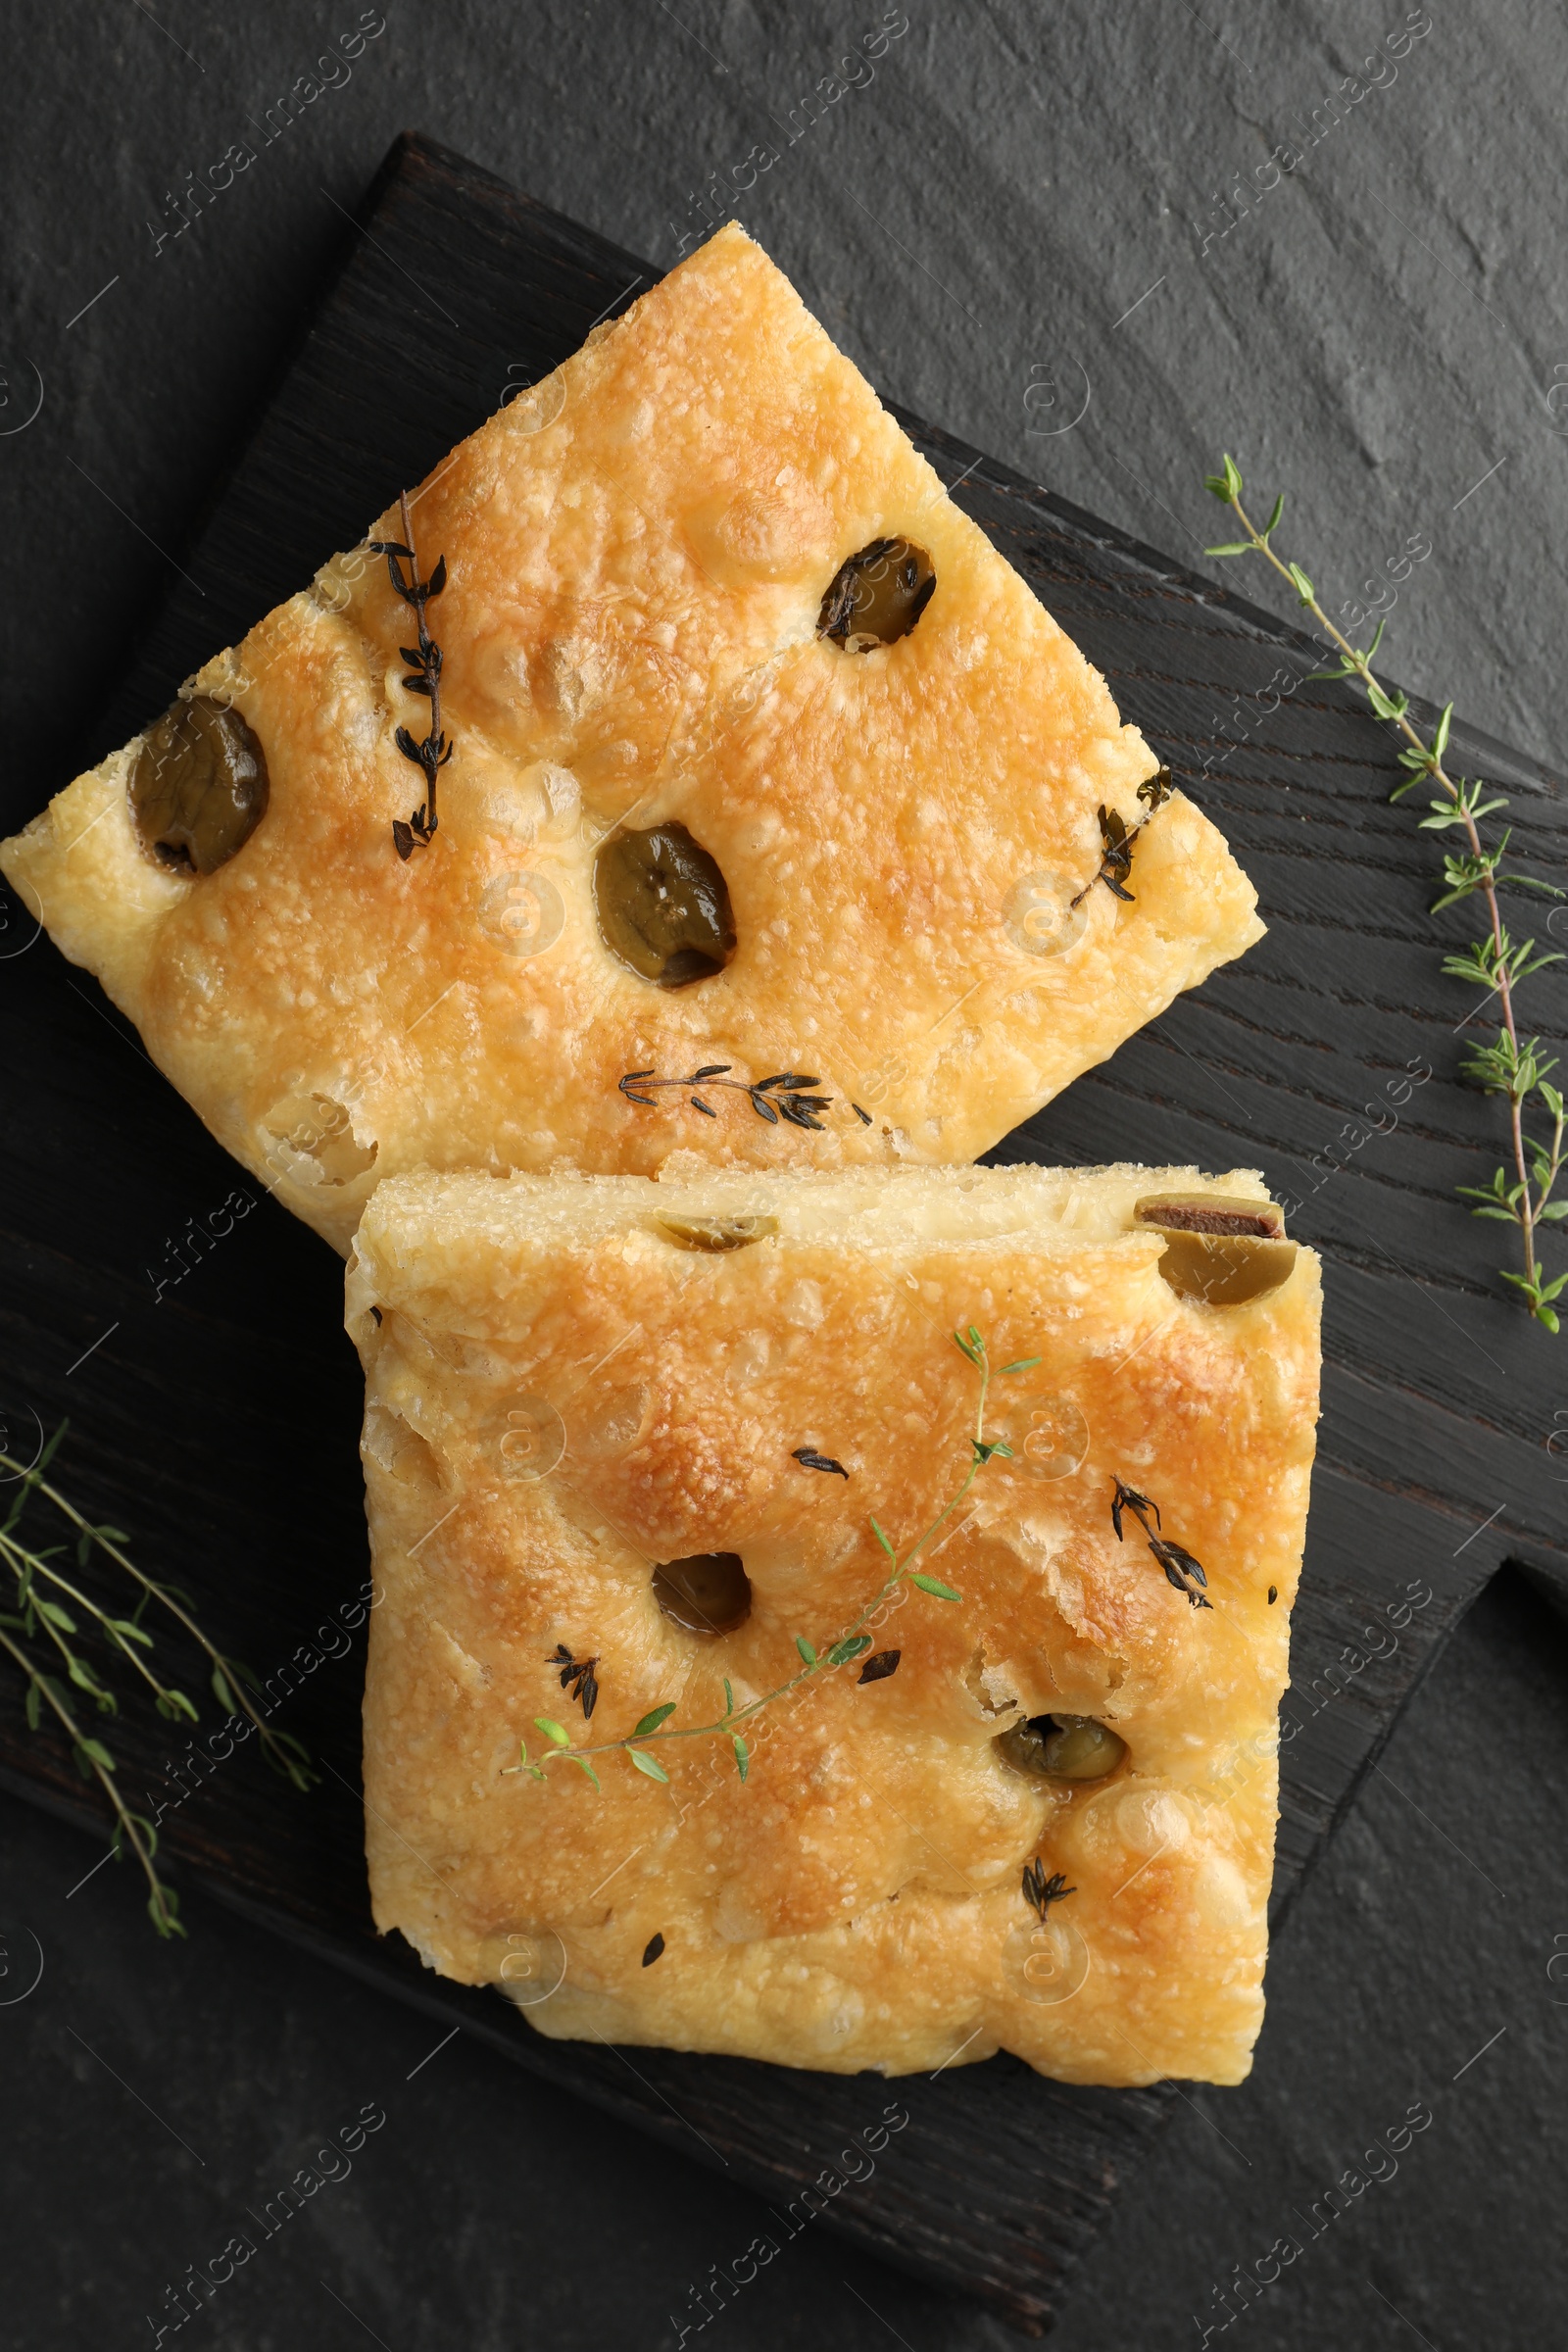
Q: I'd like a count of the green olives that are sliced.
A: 2